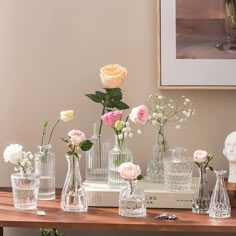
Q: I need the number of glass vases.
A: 10